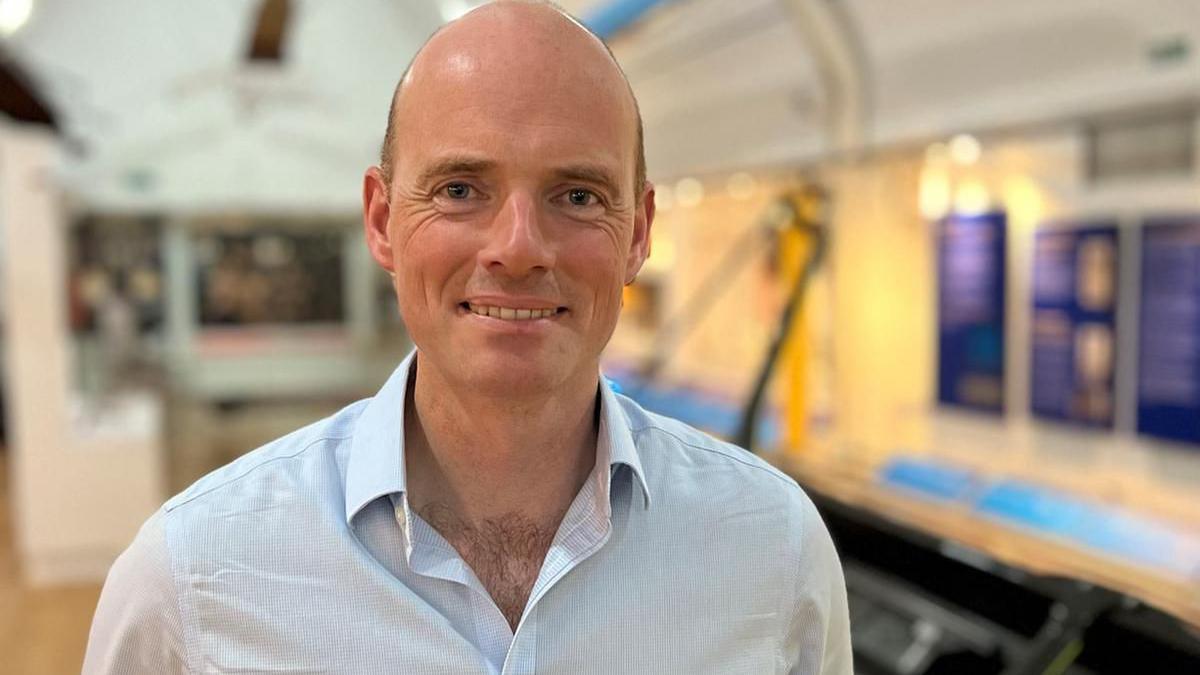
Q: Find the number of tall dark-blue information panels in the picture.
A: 3